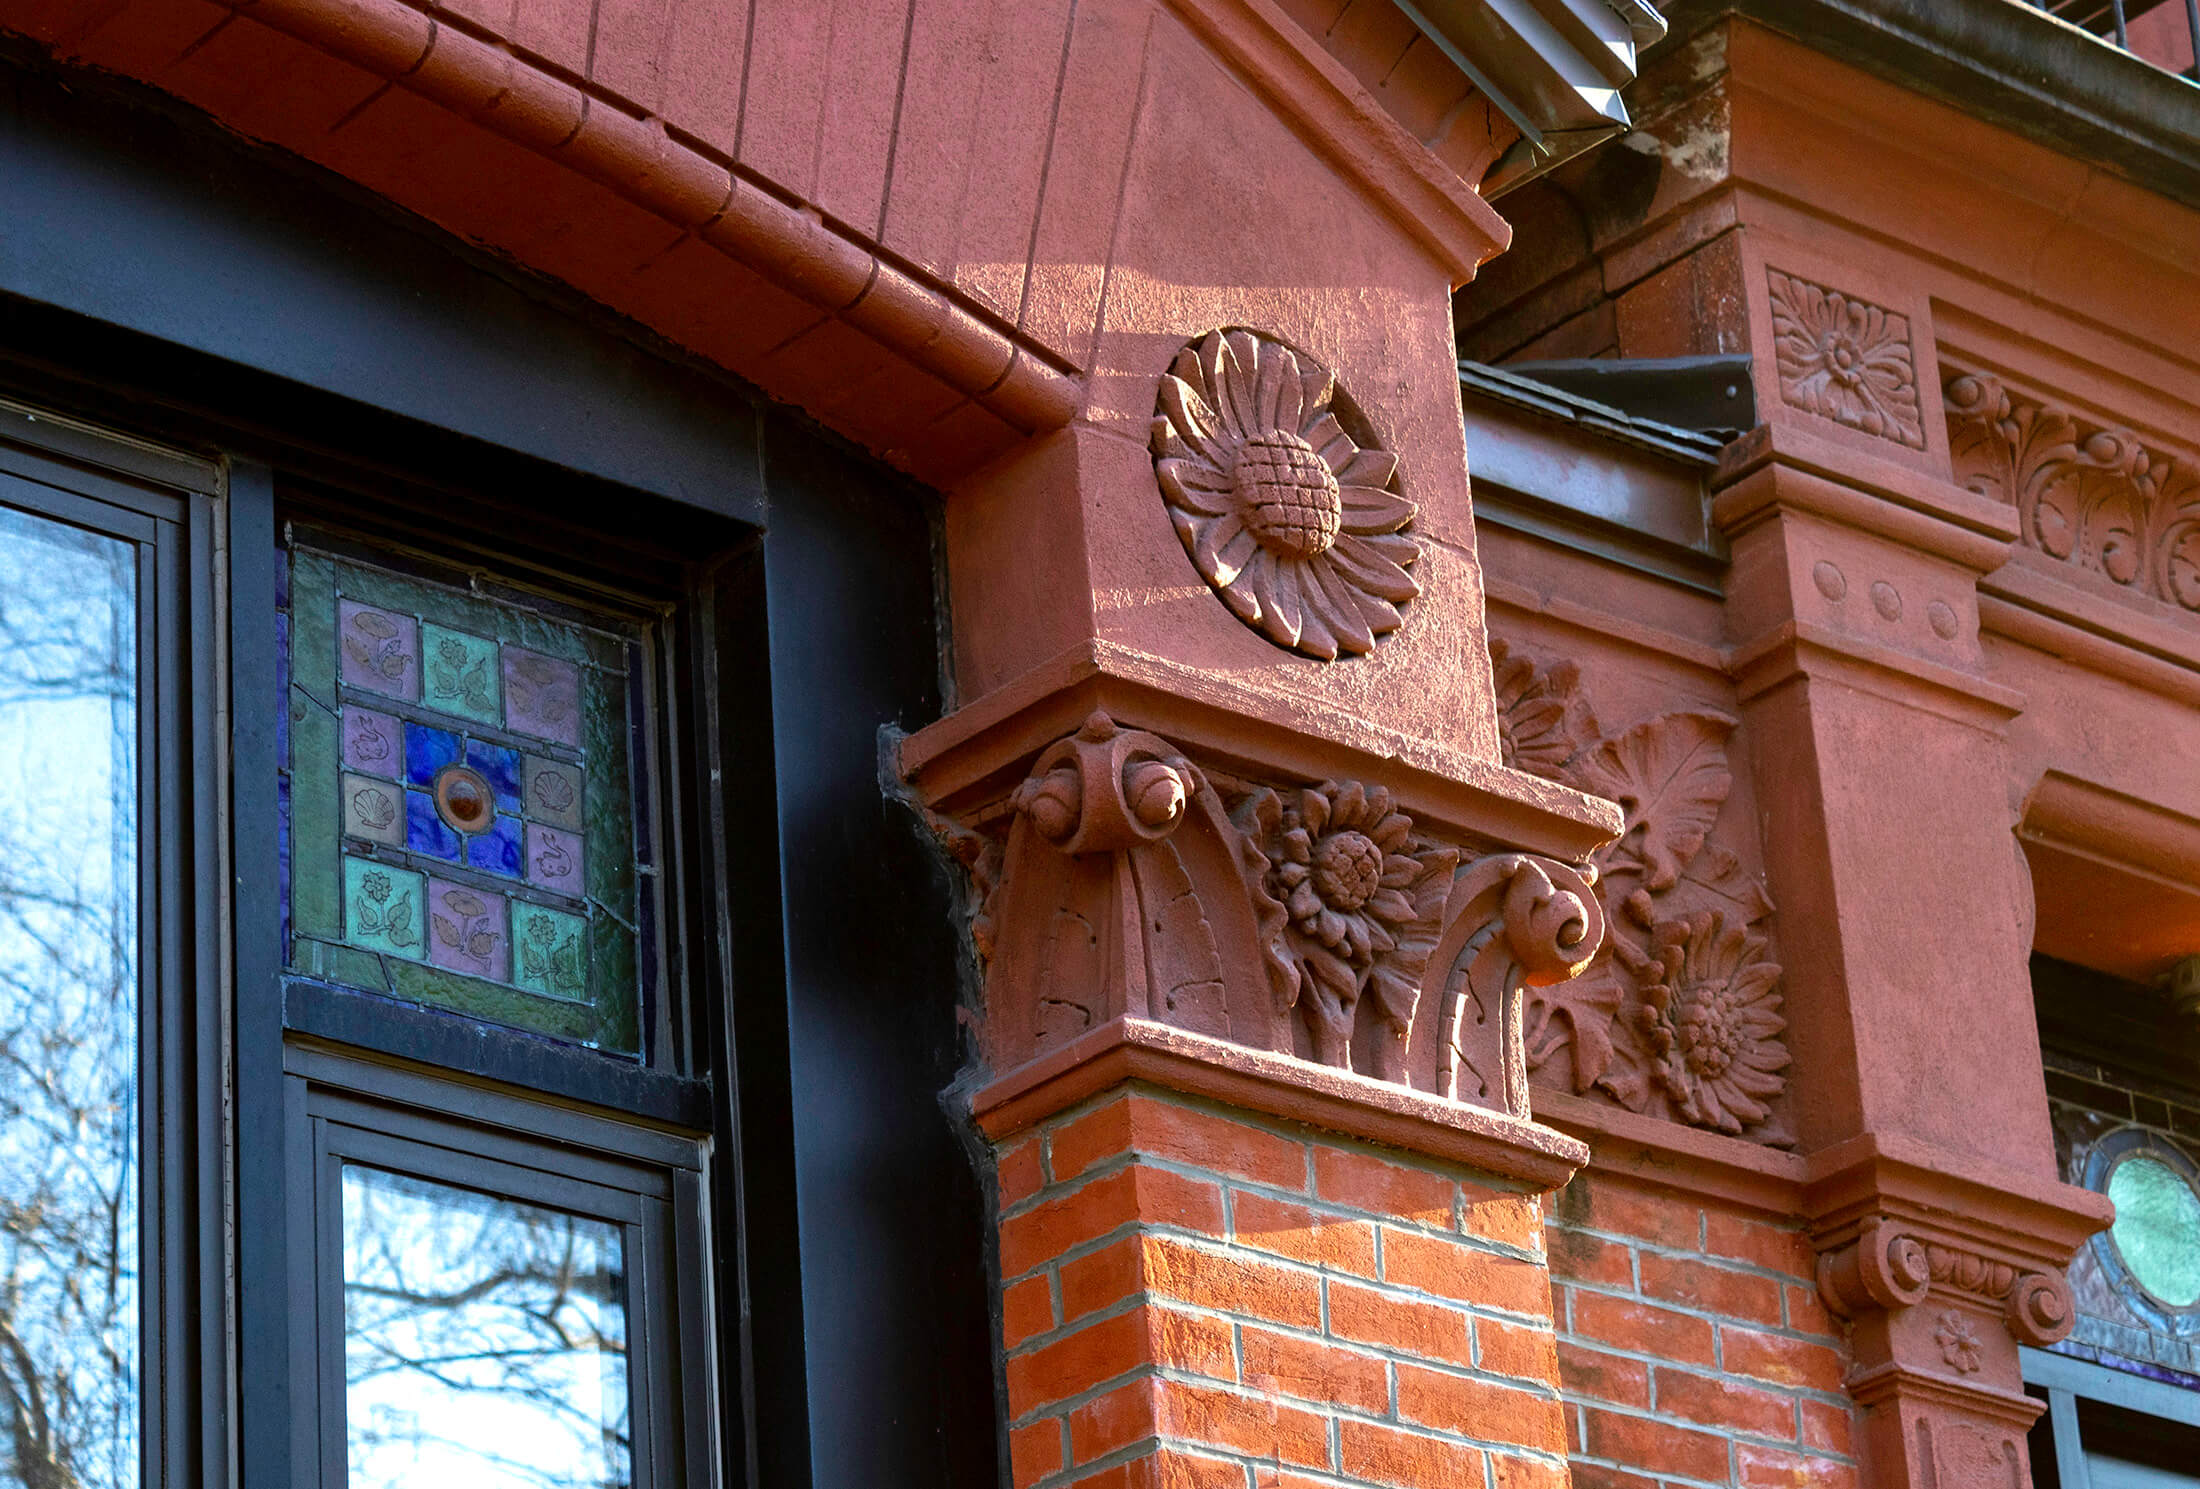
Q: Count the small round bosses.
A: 3